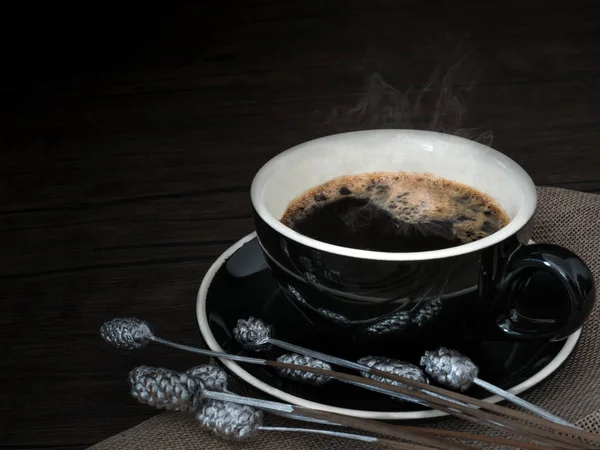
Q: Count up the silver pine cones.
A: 8